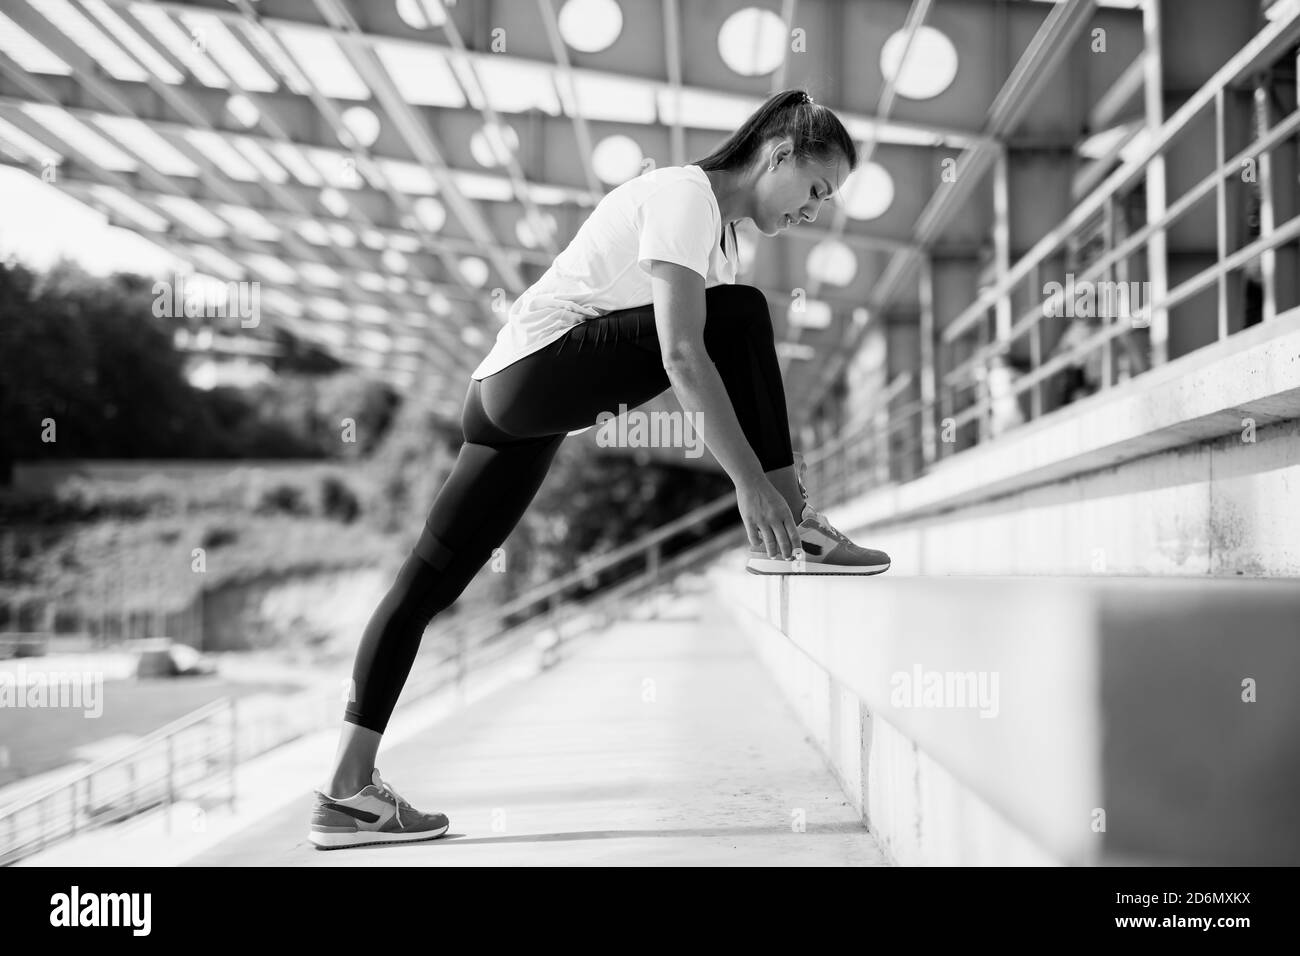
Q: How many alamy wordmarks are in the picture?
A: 6